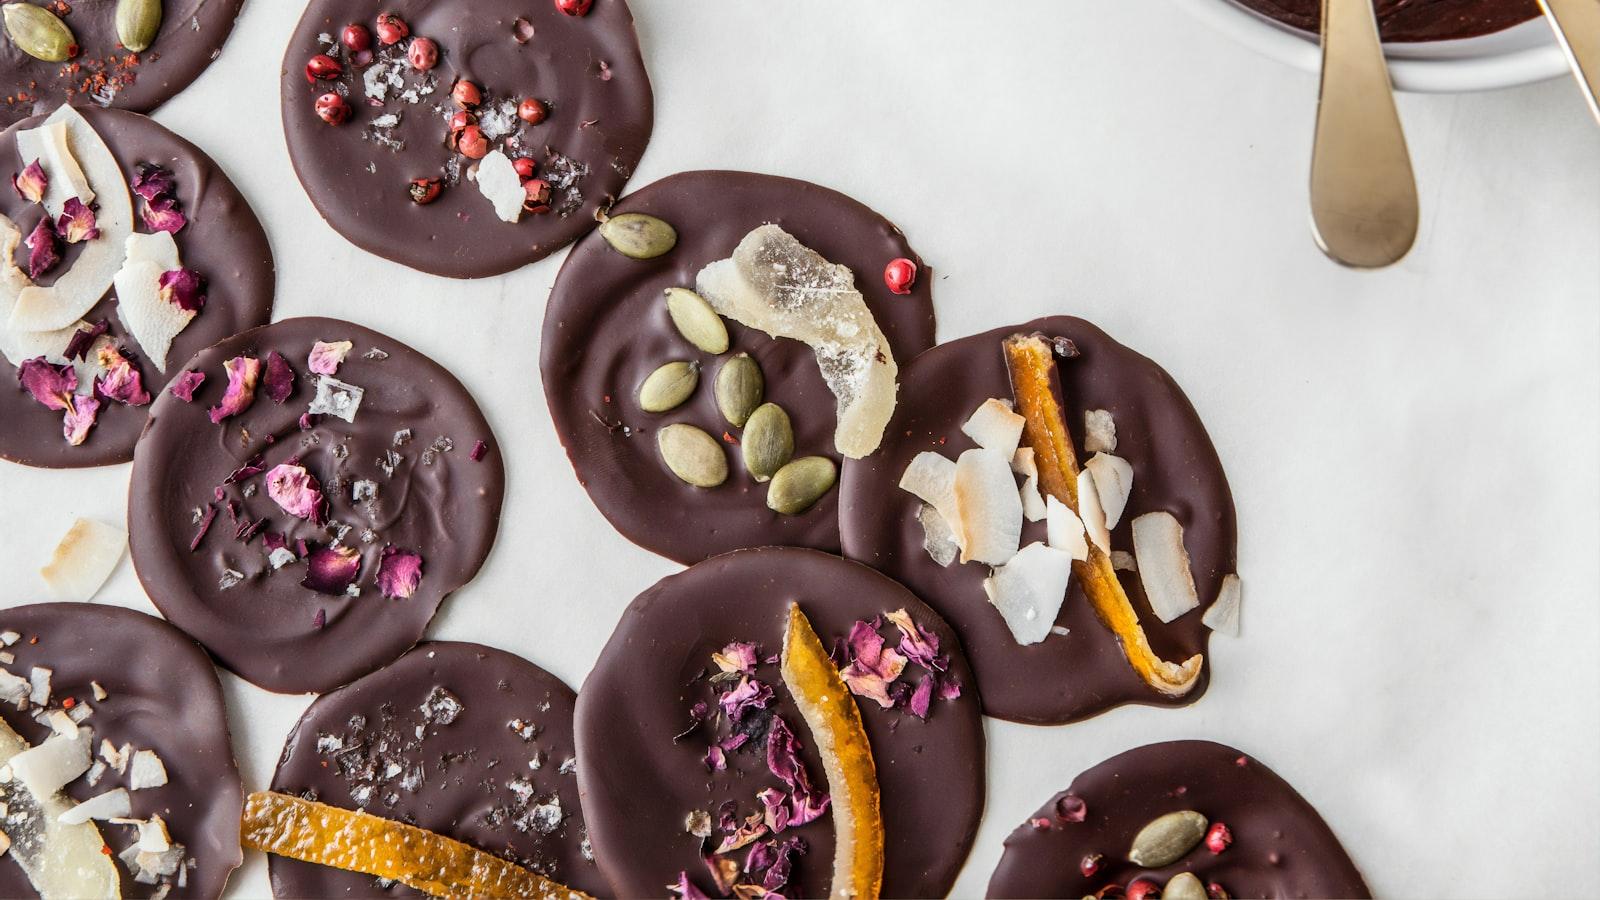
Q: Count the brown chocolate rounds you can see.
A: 10